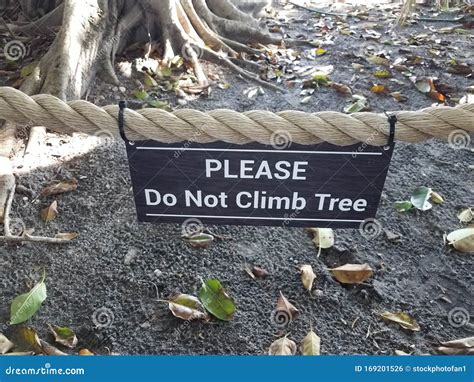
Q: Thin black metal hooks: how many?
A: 2